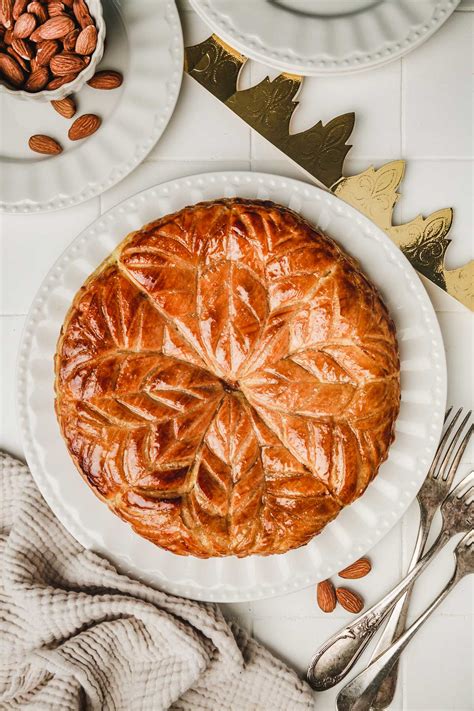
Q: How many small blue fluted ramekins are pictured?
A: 0